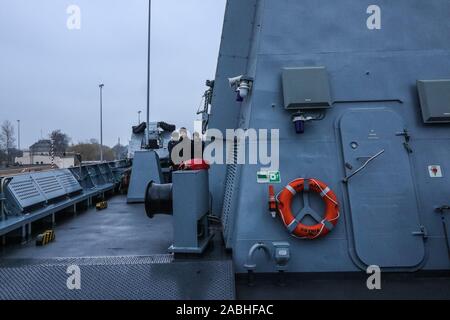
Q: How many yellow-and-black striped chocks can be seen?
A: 2